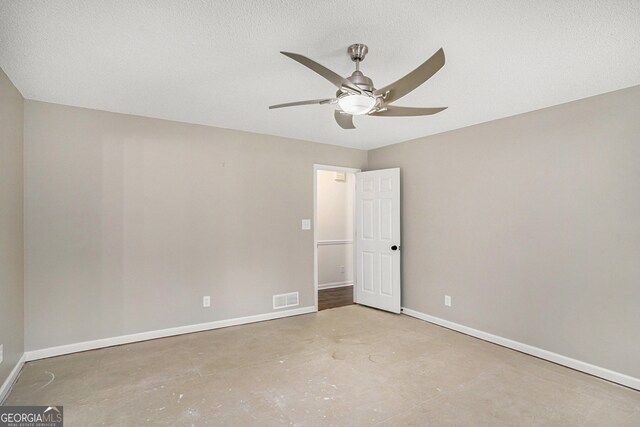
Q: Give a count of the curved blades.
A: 5